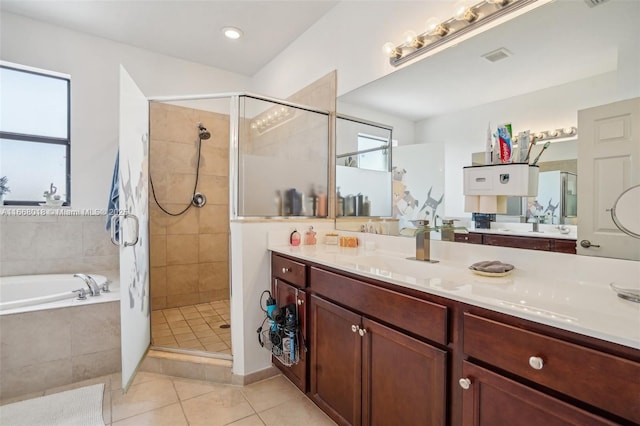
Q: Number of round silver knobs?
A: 6